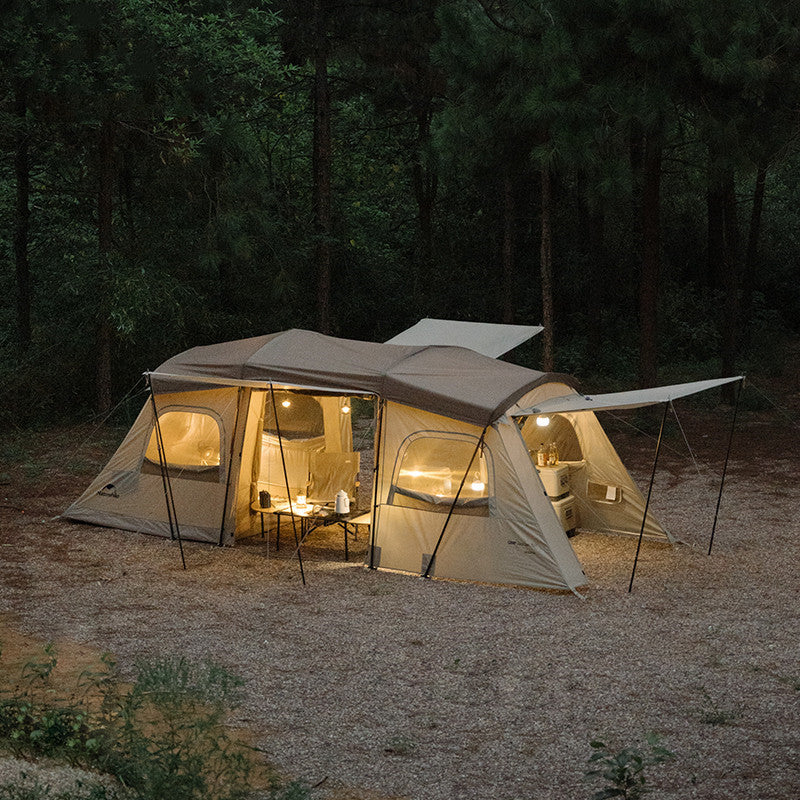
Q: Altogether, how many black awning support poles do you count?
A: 4